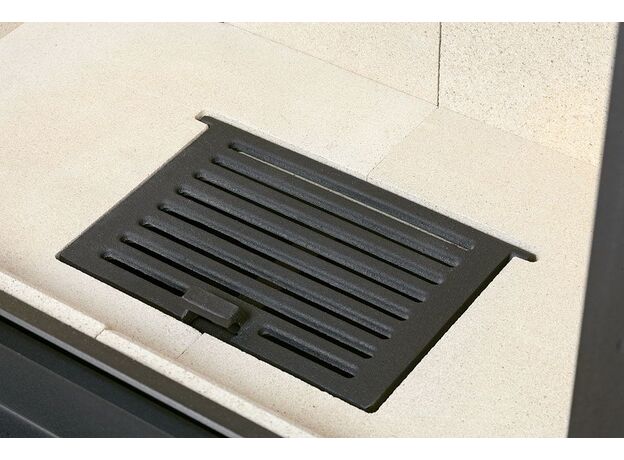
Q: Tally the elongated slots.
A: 9